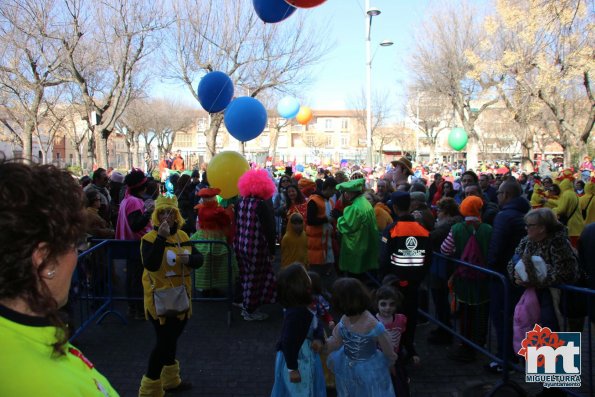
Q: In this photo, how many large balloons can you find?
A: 8